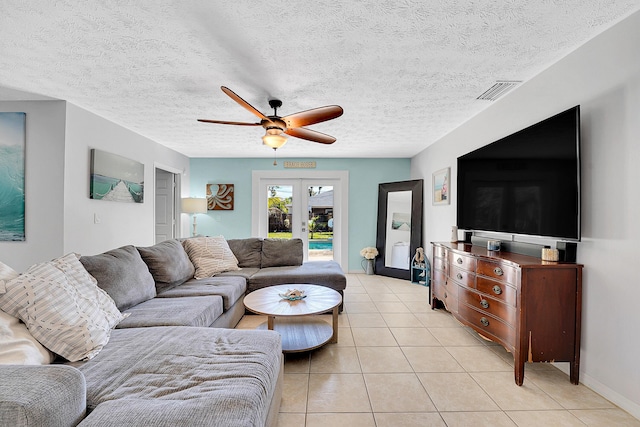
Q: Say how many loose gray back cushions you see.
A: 4